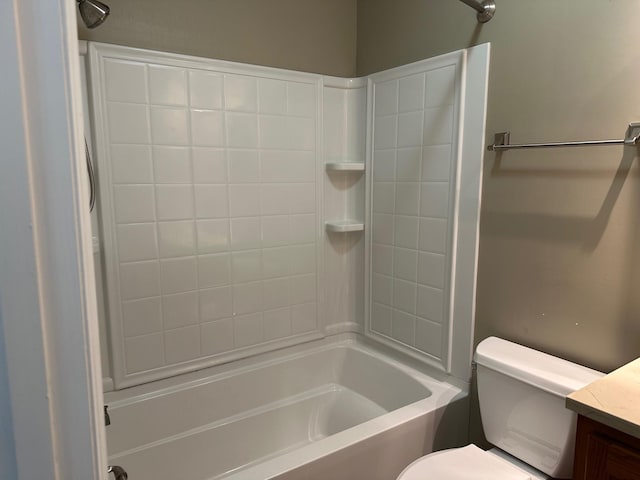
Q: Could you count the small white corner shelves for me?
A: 2